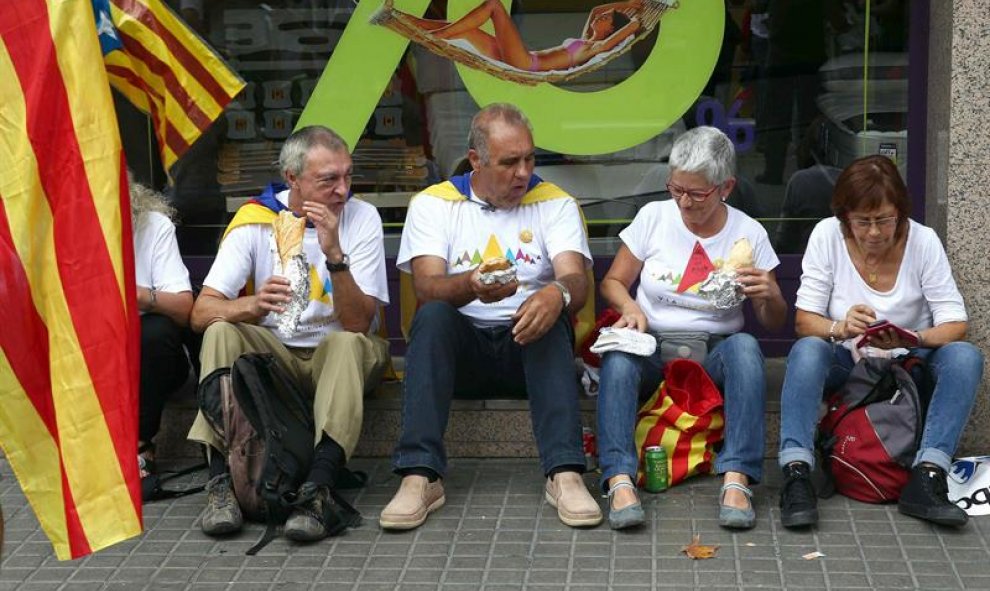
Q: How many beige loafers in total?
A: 2